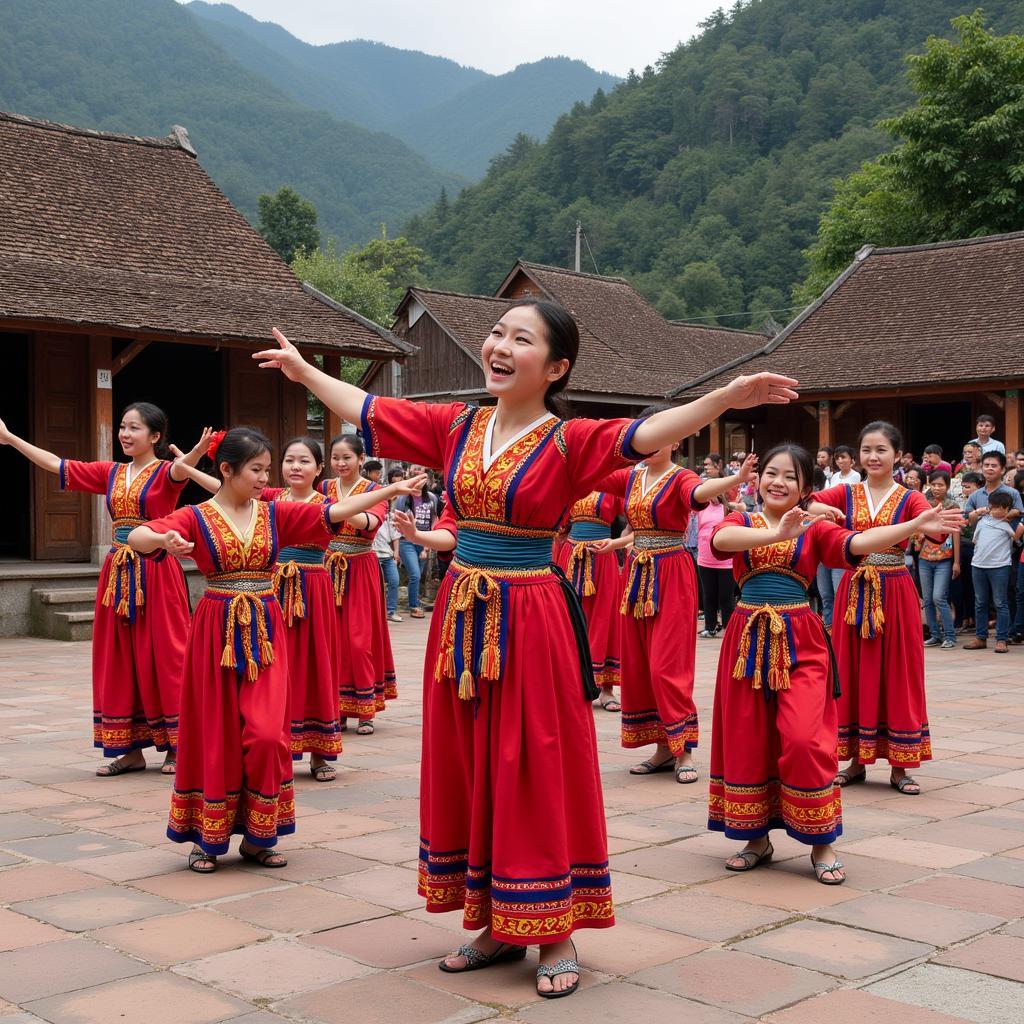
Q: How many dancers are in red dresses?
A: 9